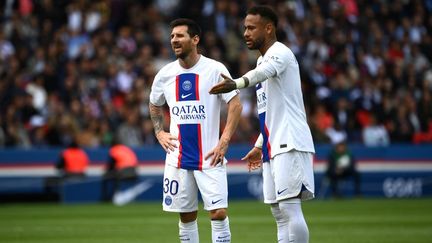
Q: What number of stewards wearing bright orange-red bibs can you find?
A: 2